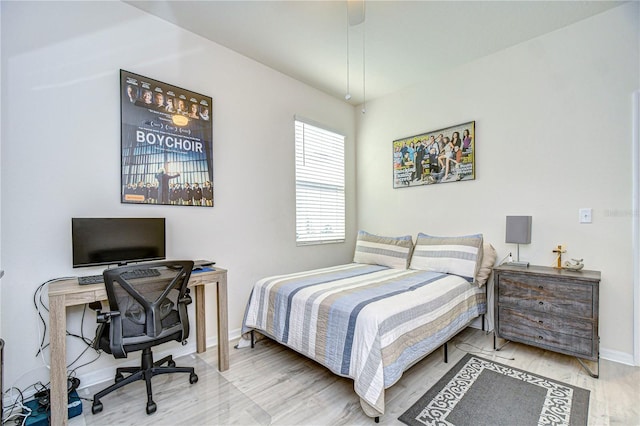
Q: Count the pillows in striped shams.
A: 2